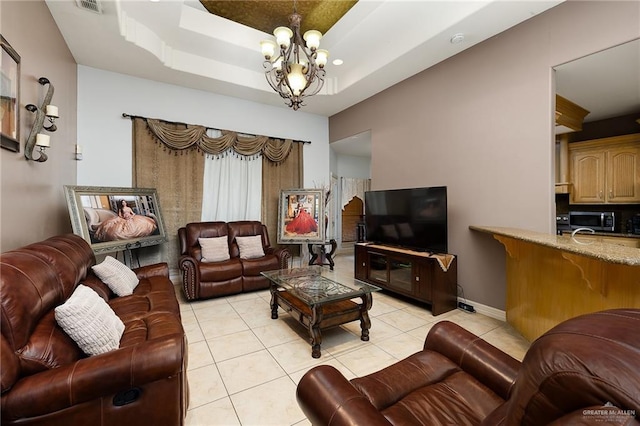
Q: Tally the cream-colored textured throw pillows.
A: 4